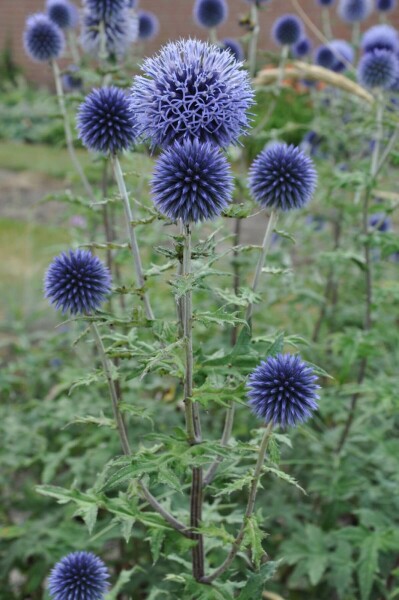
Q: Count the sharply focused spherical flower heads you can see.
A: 7